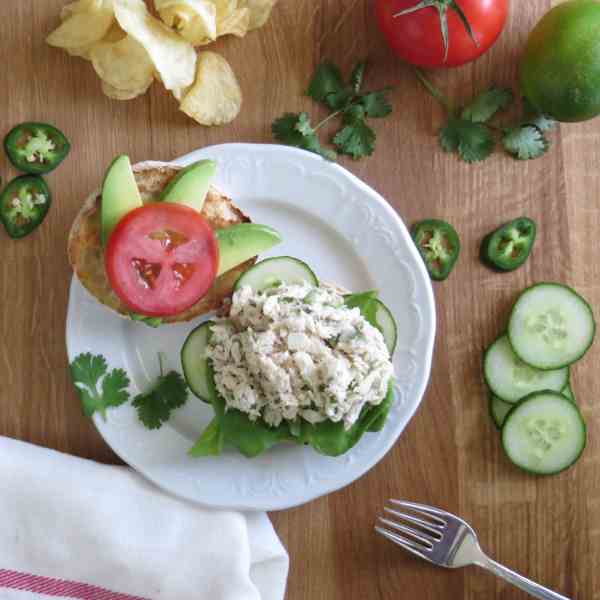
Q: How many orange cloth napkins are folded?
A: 0